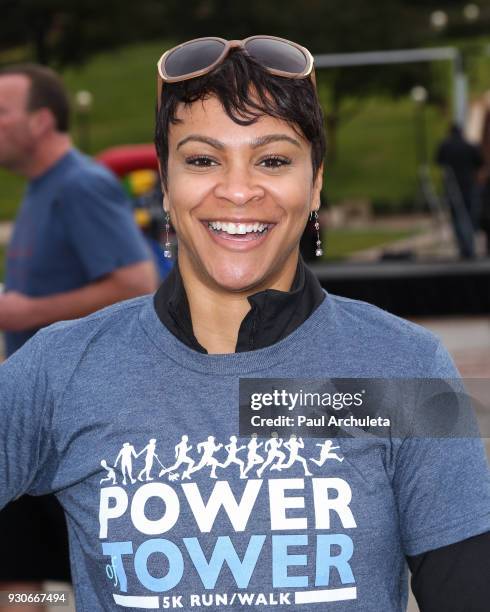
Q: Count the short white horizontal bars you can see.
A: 2